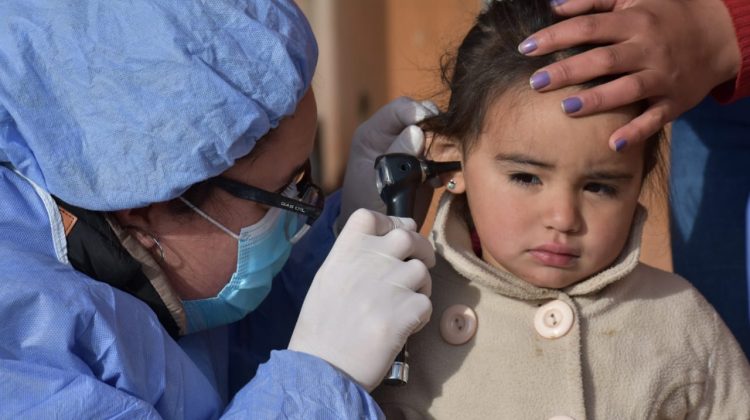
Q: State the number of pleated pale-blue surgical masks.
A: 1